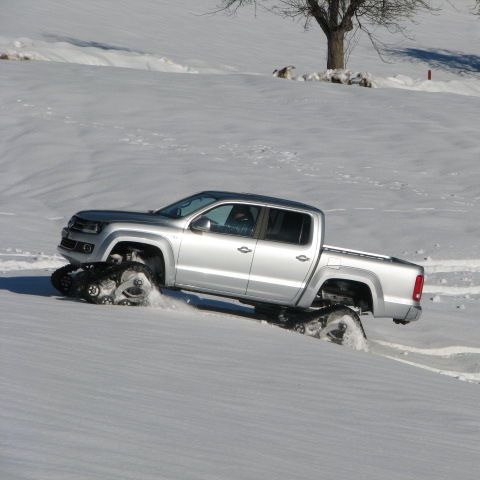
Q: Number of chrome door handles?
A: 2